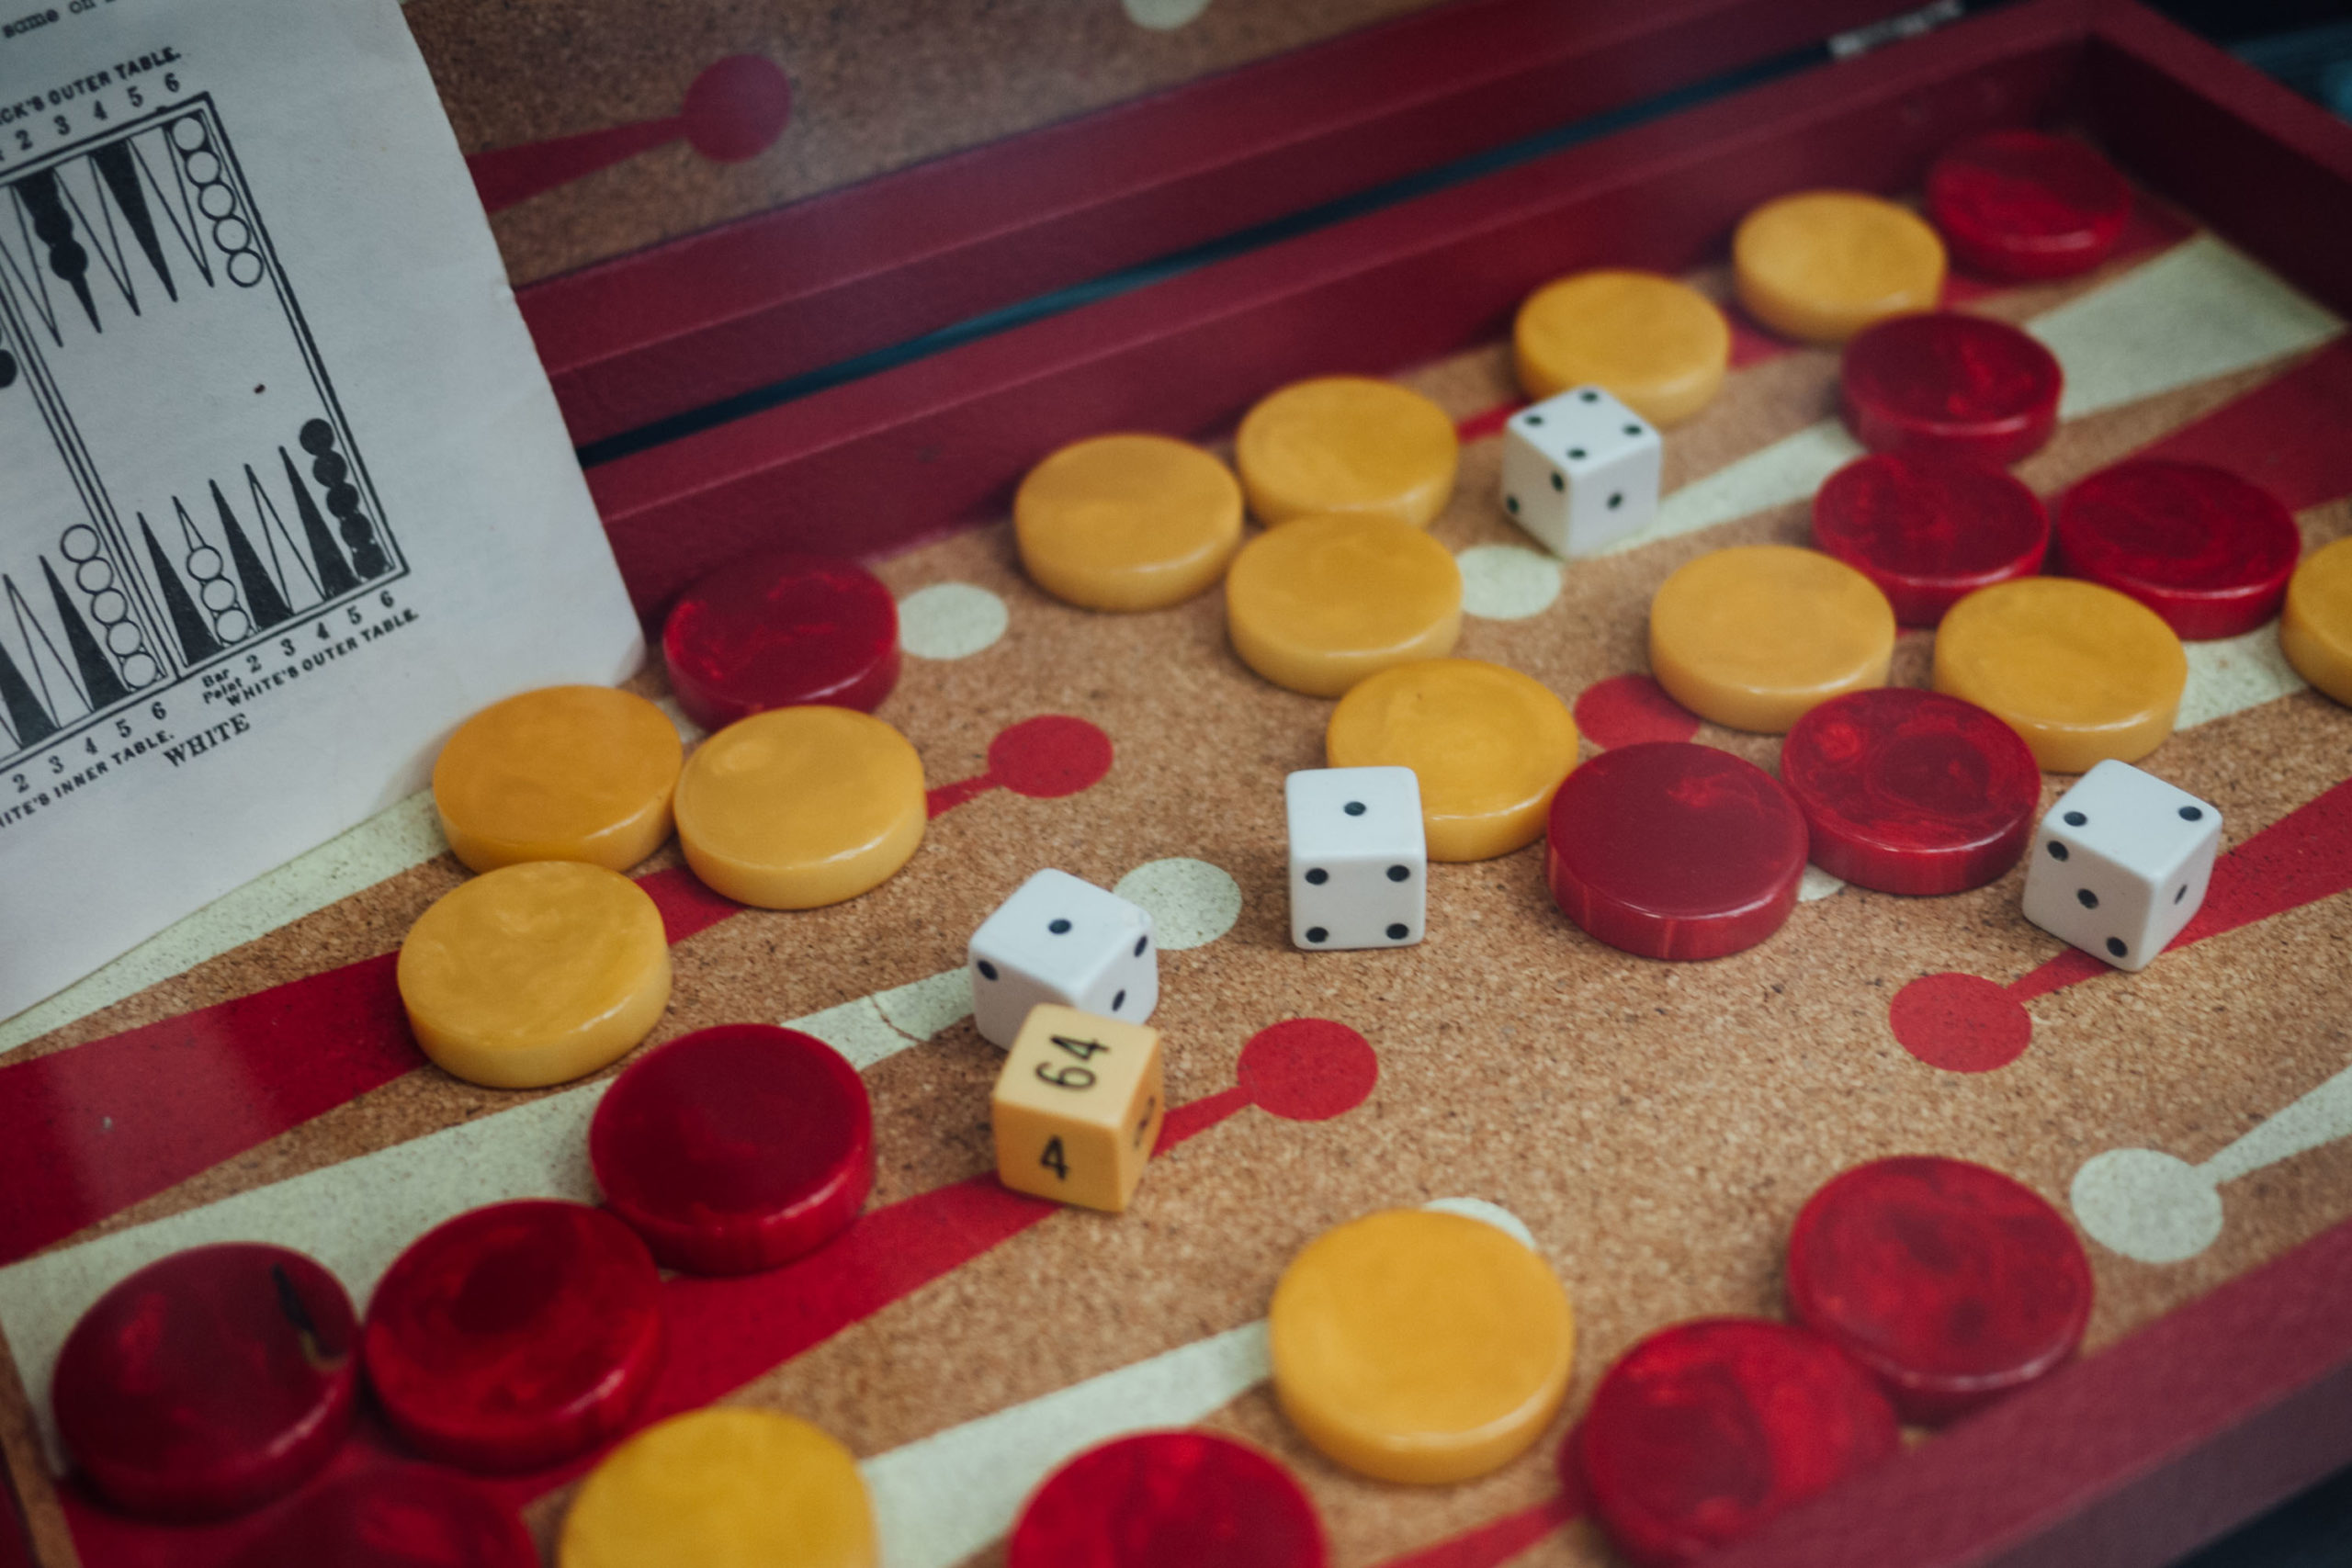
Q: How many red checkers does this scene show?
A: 14